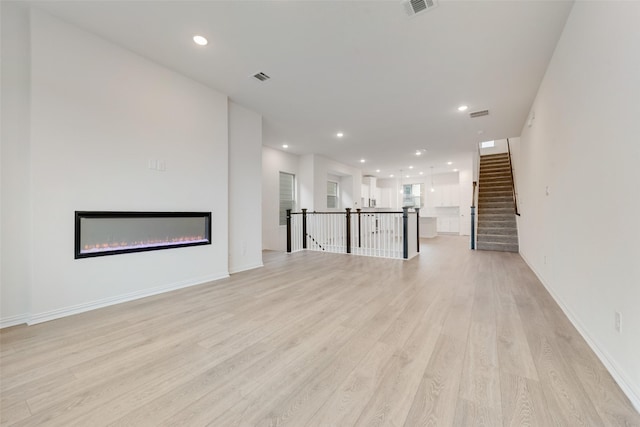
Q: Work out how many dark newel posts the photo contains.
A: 7